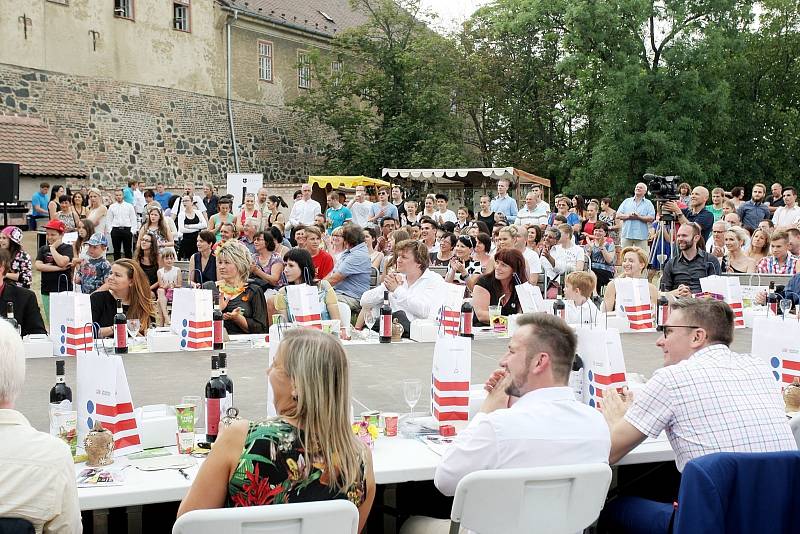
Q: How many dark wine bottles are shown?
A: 12